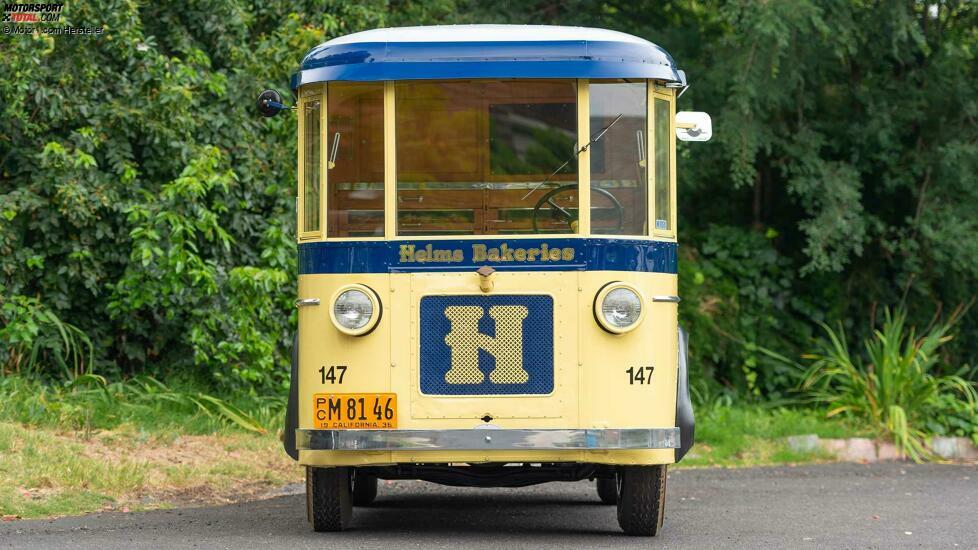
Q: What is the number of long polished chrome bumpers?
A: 1